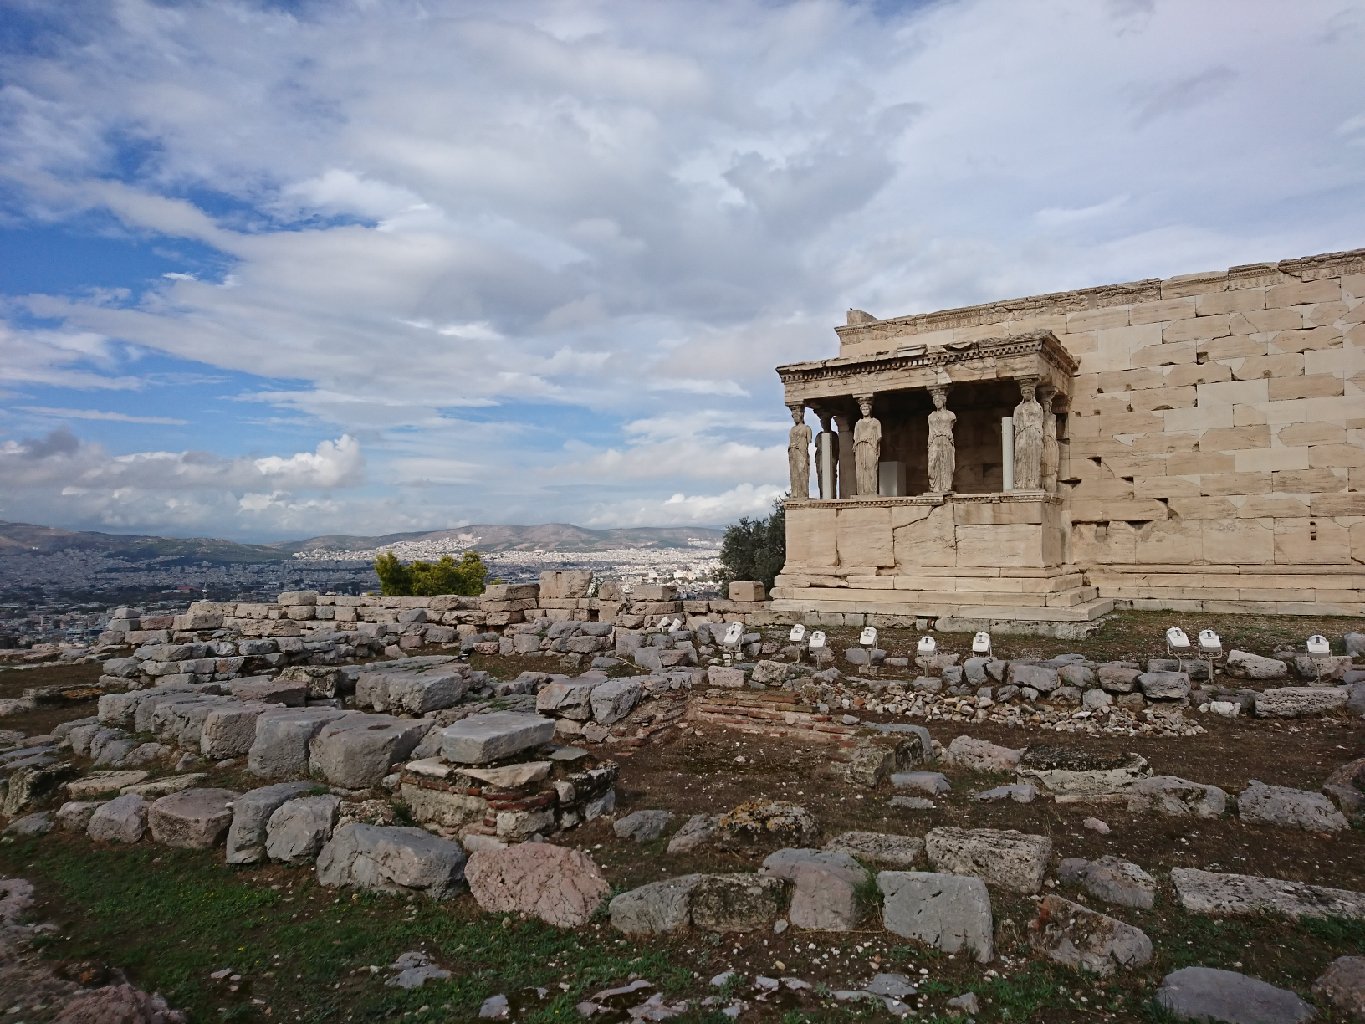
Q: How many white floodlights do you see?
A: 11